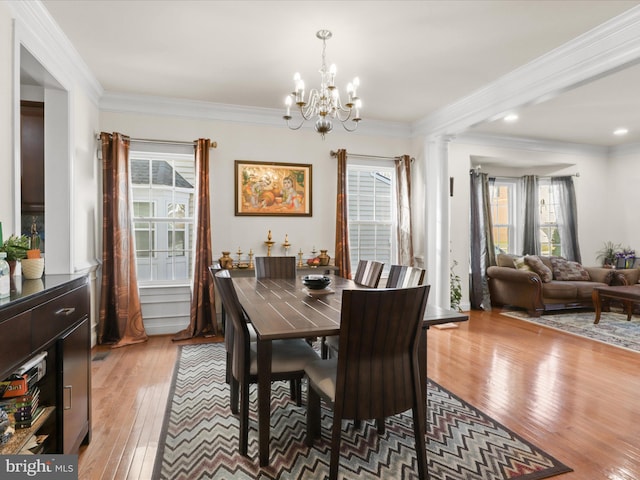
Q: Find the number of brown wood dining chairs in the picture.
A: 6